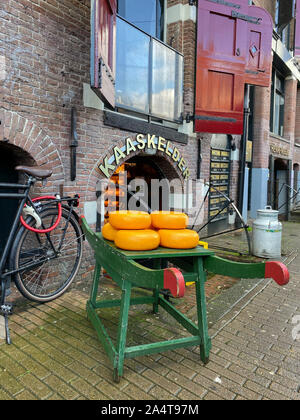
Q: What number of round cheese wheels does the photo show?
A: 5